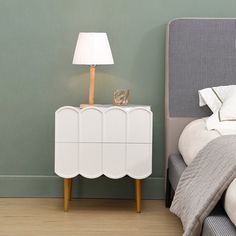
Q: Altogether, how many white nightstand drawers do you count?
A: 2